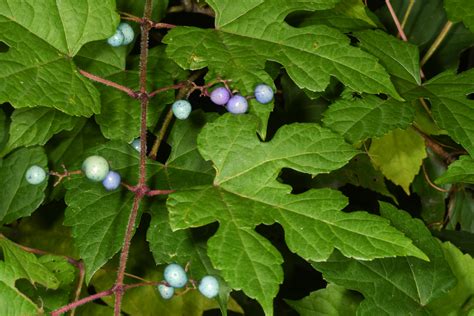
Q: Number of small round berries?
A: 13